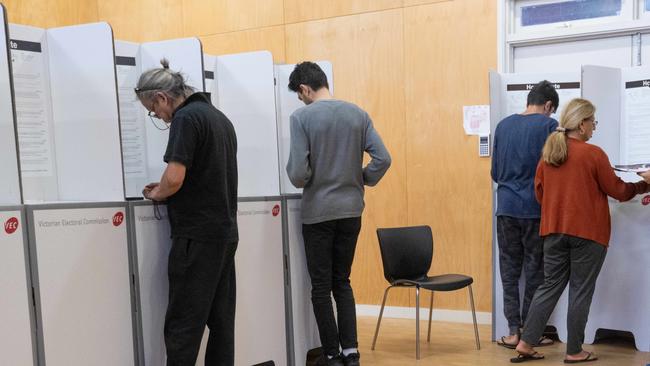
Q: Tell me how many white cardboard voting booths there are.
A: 7